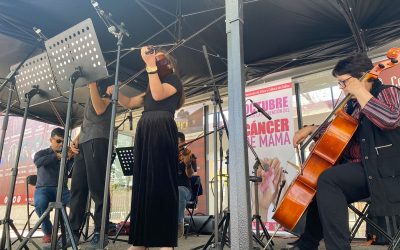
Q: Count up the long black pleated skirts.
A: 1